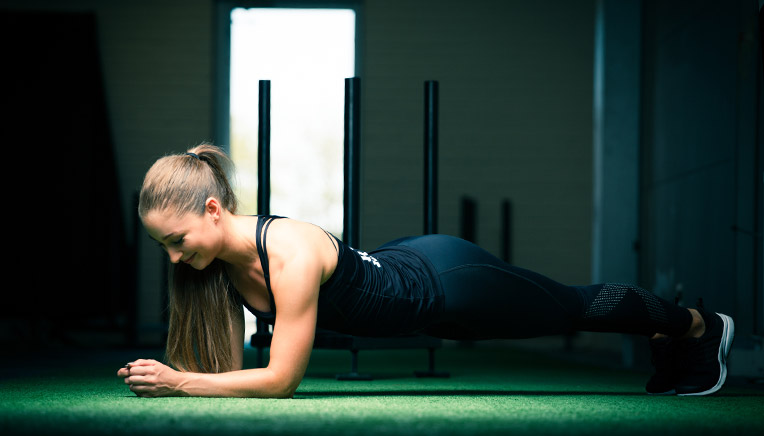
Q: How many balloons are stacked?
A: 0